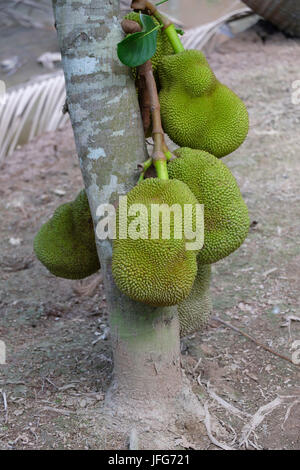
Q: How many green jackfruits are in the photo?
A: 6